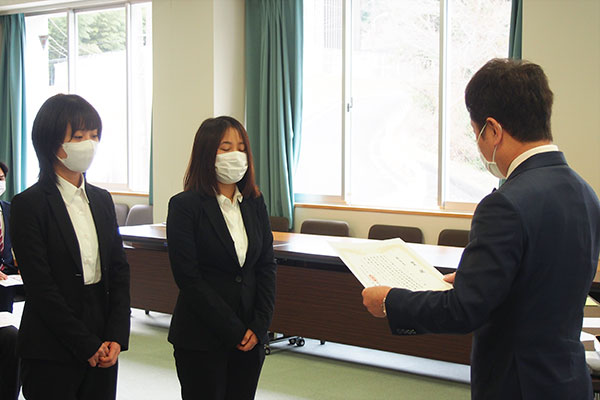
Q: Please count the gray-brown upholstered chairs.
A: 6